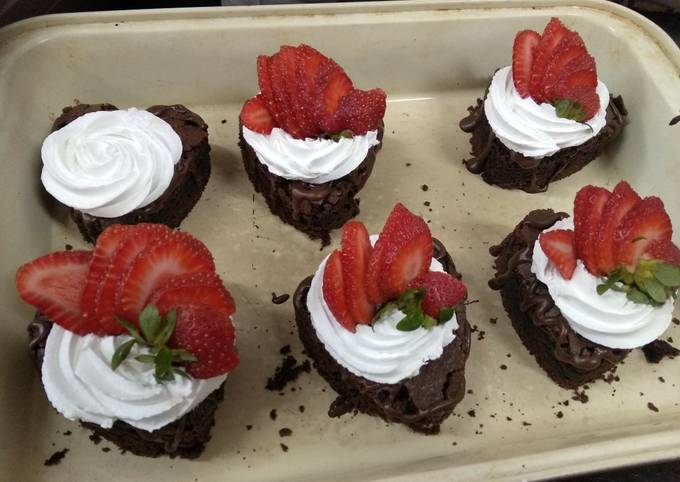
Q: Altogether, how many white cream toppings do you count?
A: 6